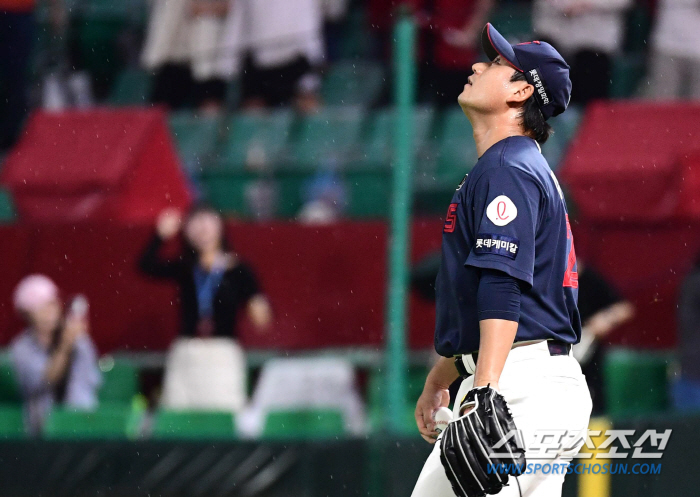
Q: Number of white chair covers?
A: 1